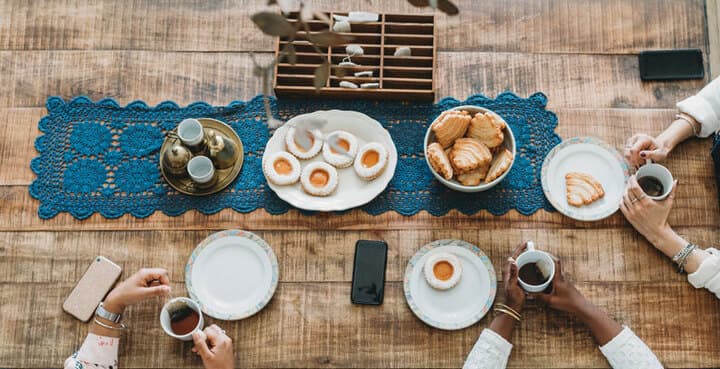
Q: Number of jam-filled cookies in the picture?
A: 6